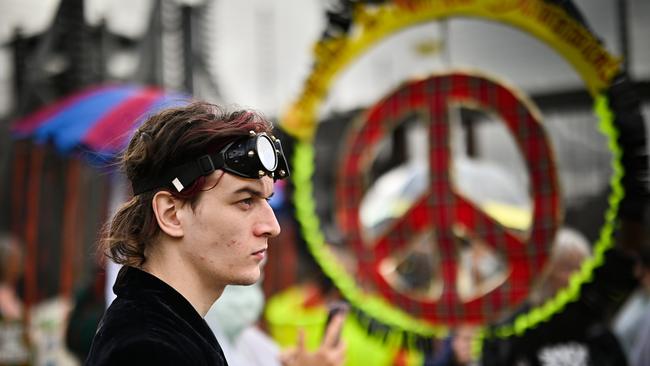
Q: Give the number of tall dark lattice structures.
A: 2